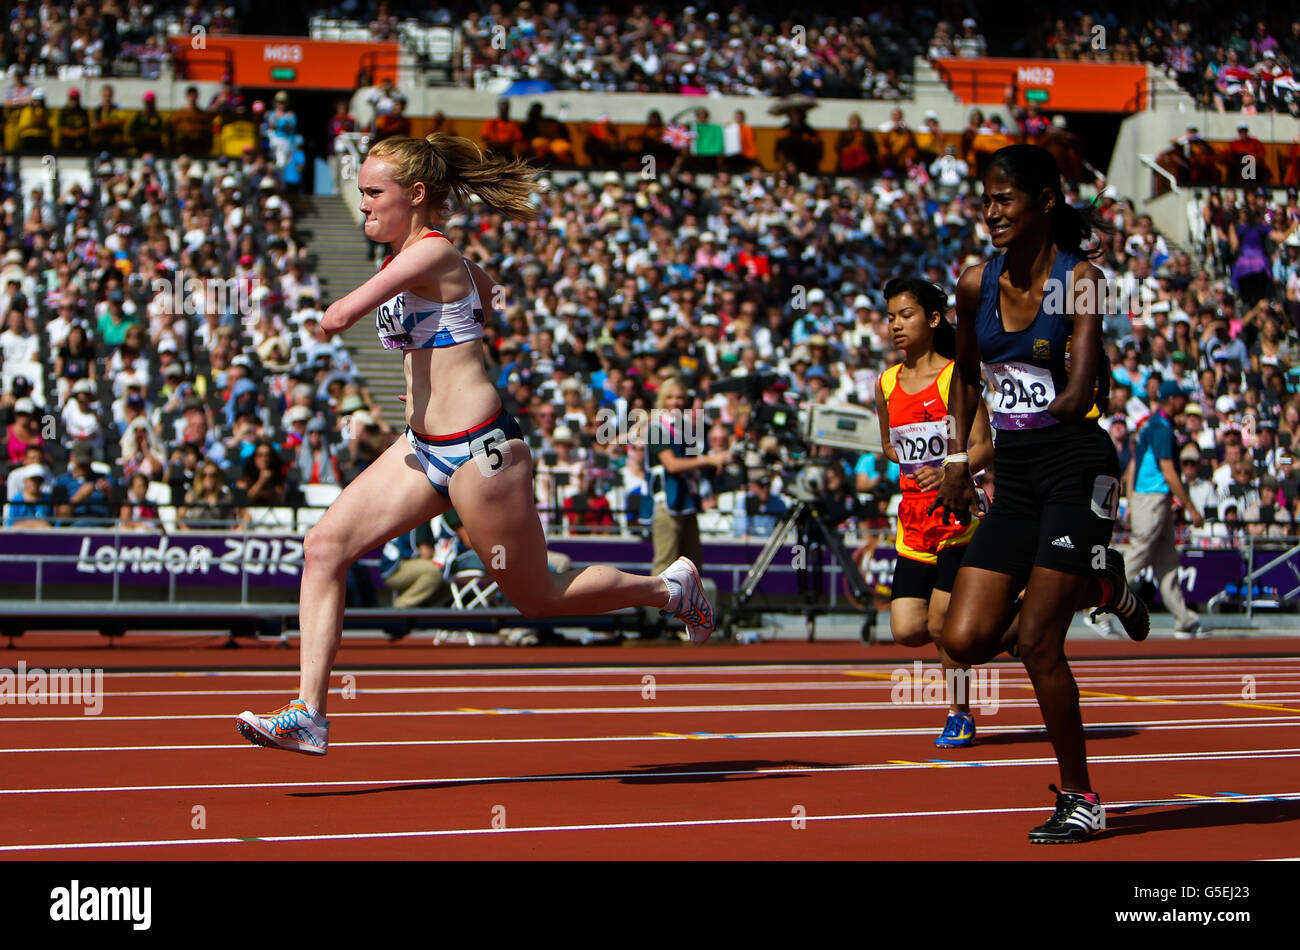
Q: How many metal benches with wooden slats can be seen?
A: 0